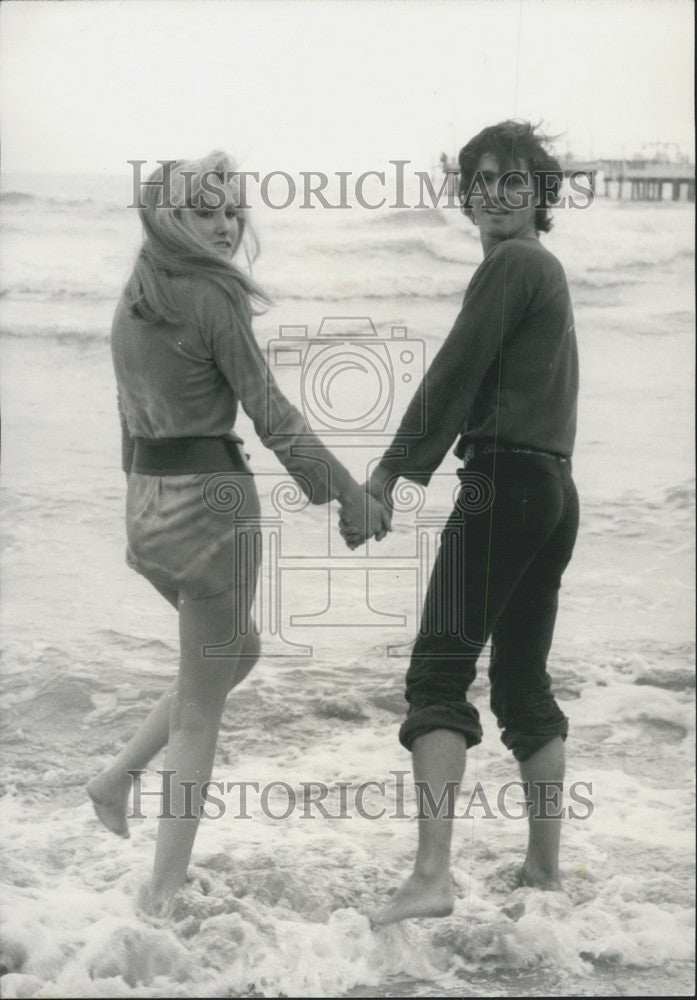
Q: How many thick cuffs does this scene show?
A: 2